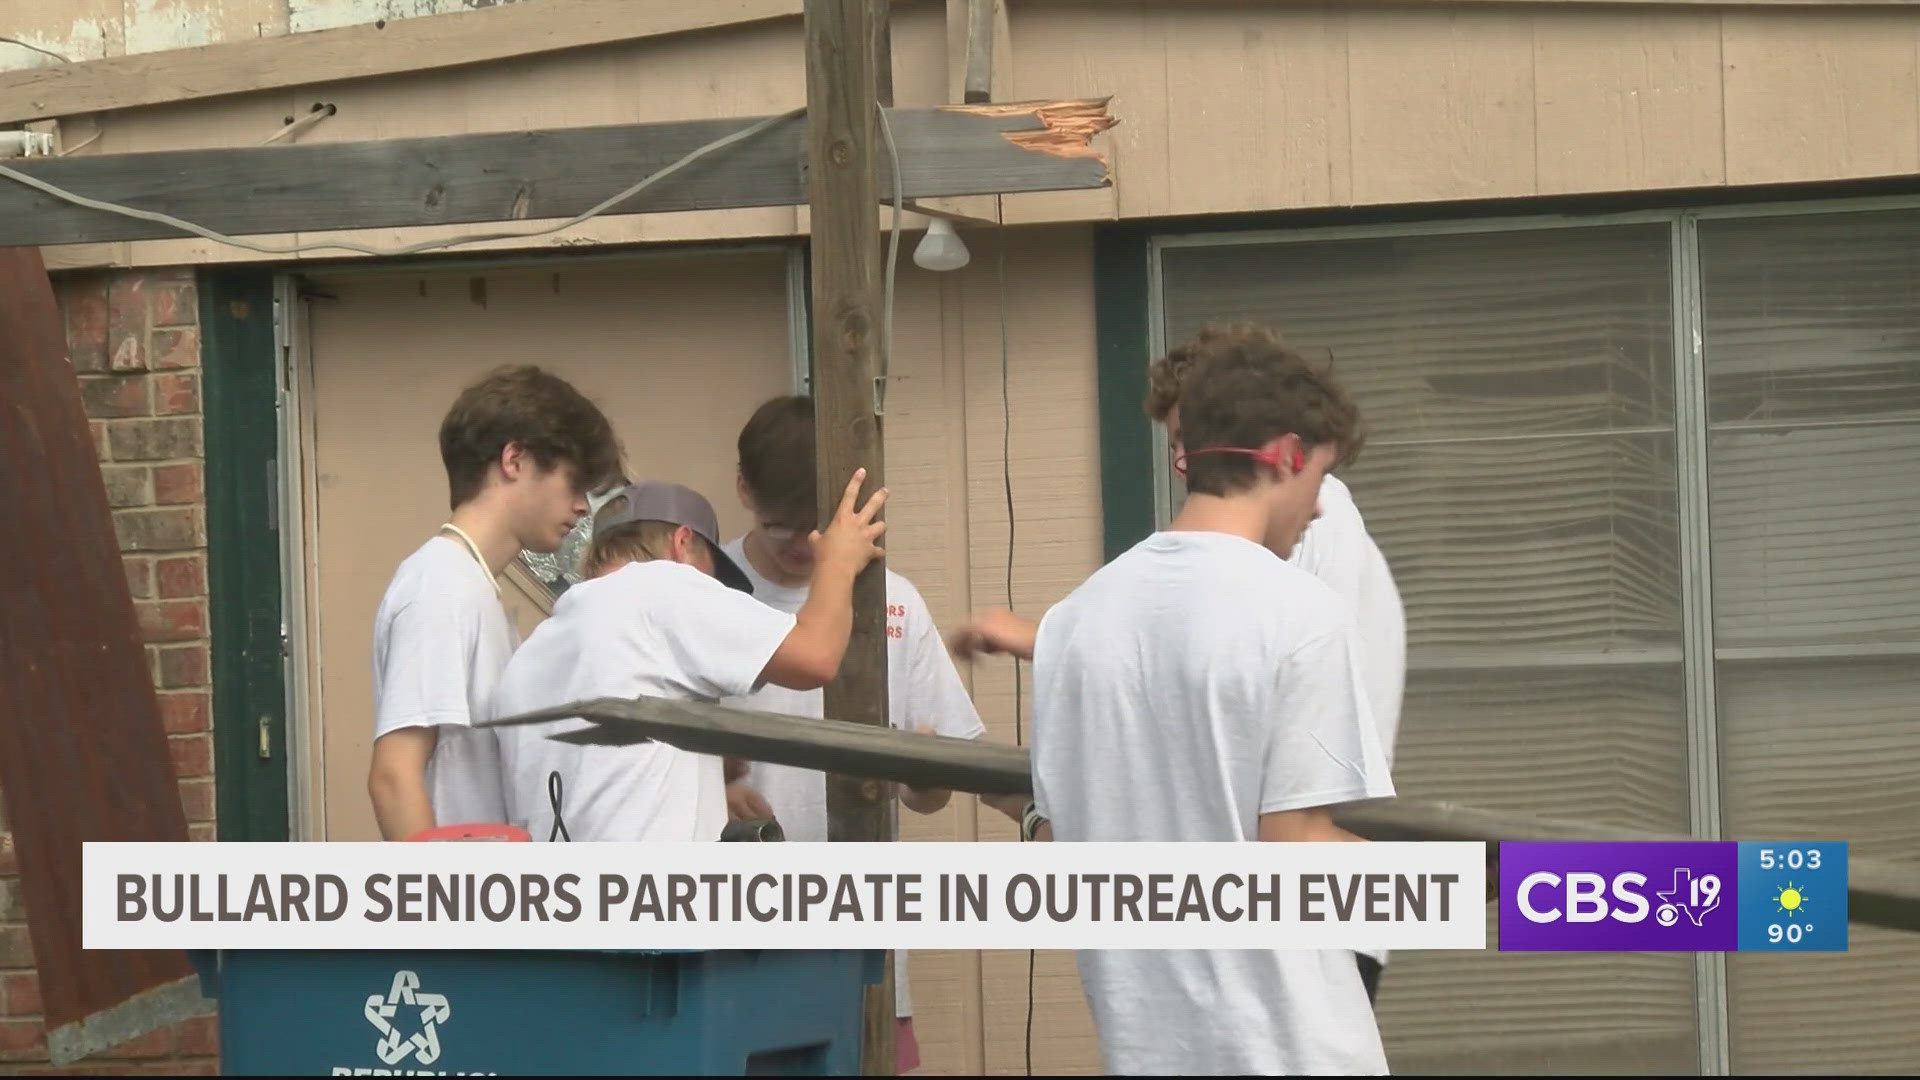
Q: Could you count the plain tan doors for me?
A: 1